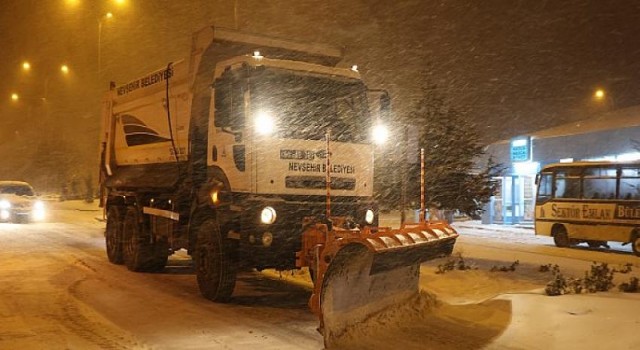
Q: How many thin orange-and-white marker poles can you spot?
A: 2